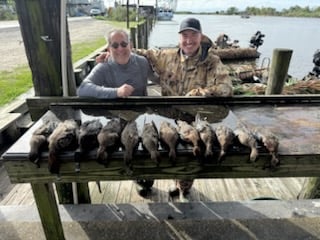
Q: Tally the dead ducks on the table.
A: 12